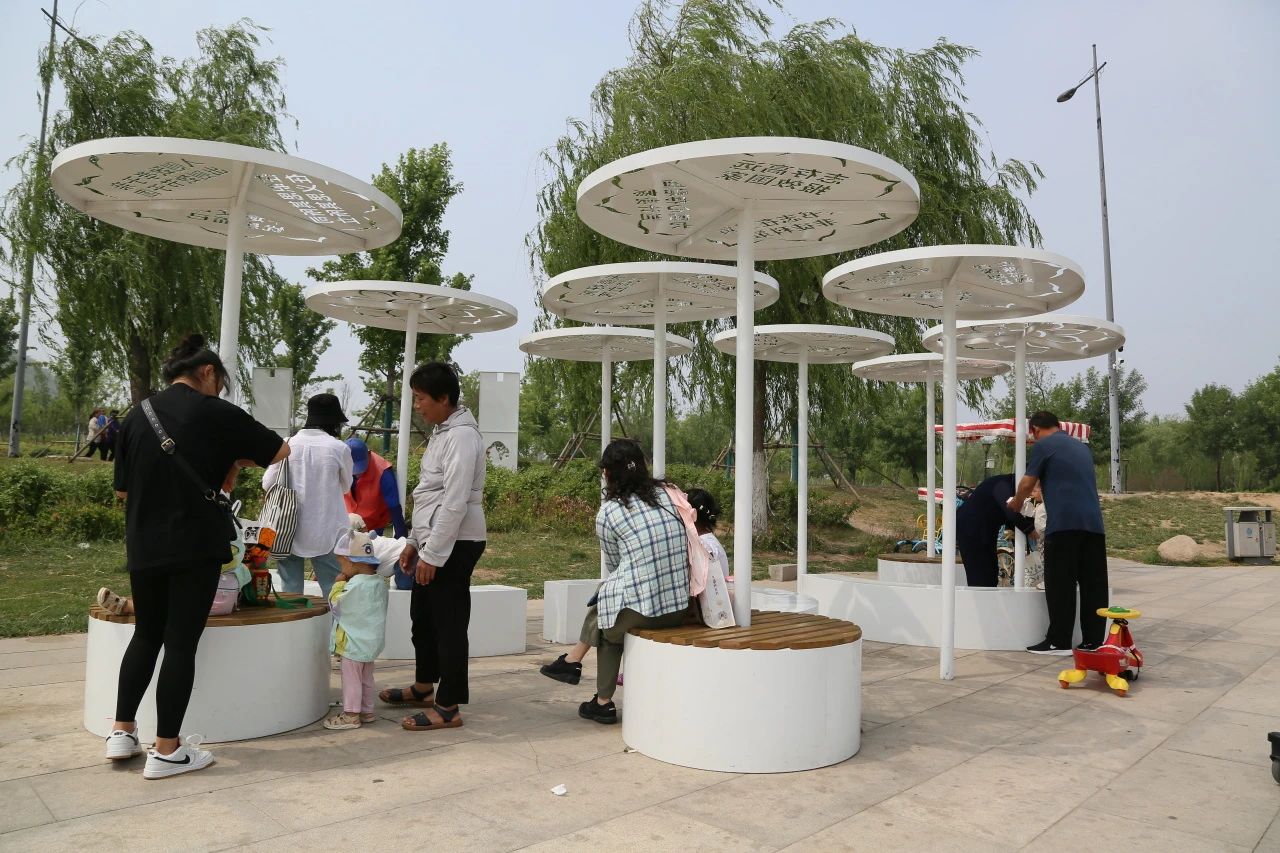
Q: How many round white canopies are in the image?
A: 9